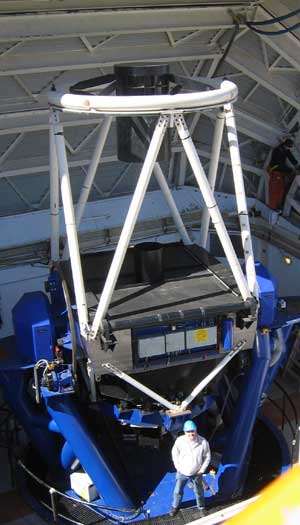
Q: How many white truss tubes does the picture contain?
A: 10